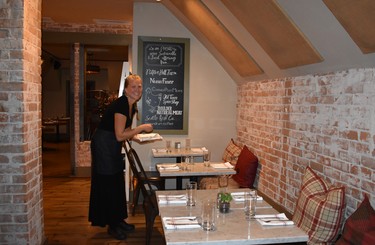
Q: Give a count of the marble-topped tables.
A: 3